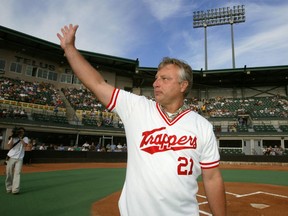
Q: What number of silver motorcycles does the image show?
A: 0